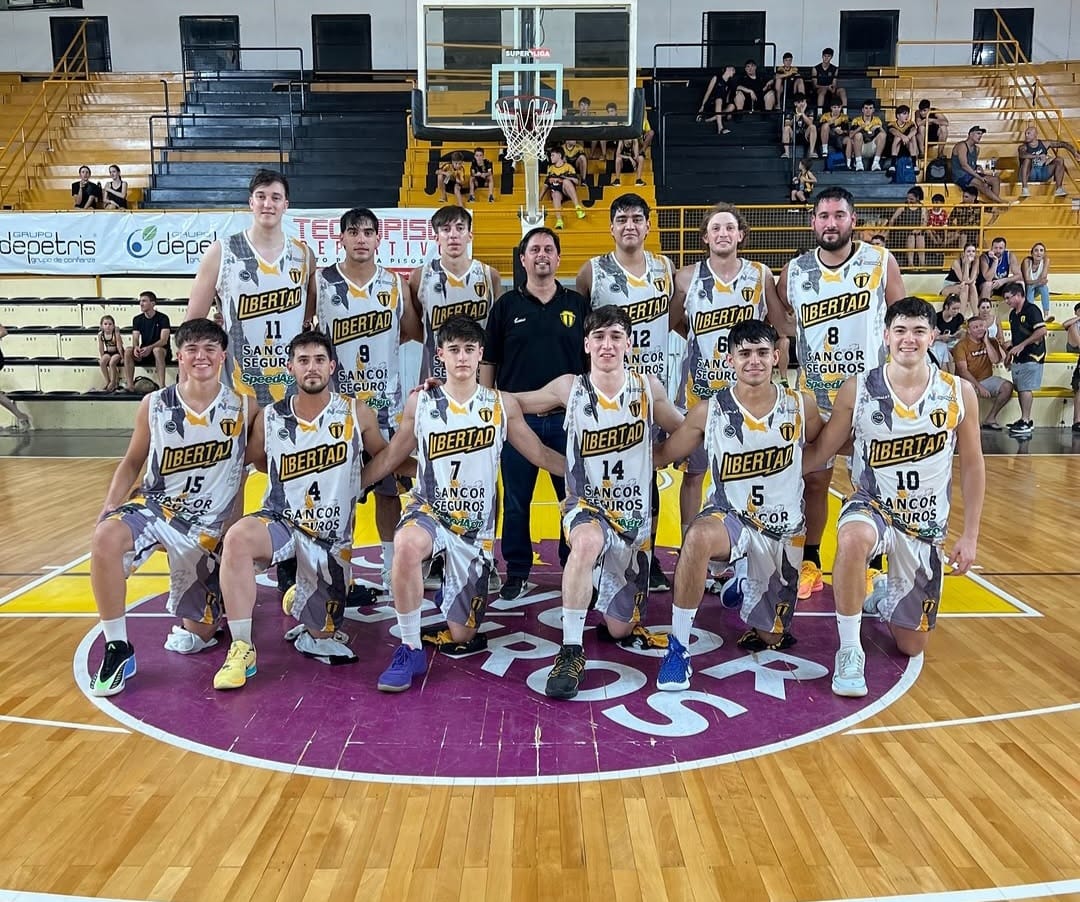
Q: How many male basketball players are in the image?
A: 12